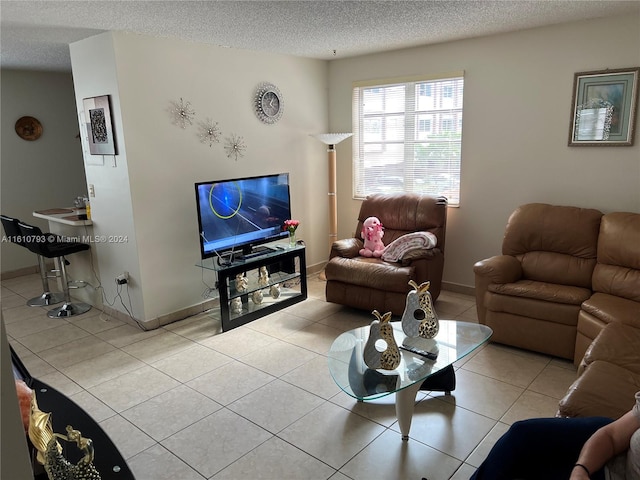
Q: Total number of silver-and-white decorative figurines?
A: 2